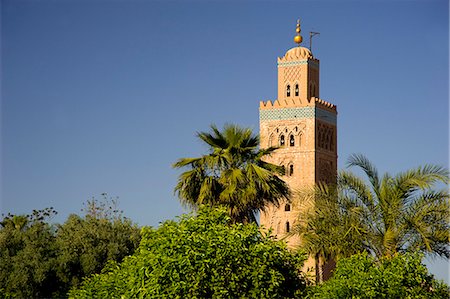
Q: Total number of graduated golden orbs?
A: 3